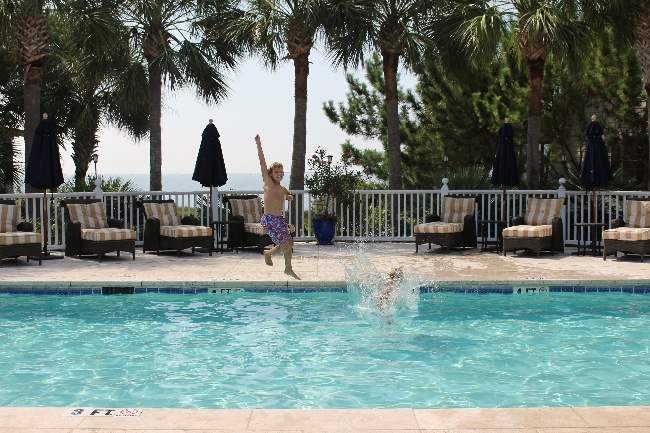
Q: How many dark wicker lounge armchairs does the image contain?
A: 7